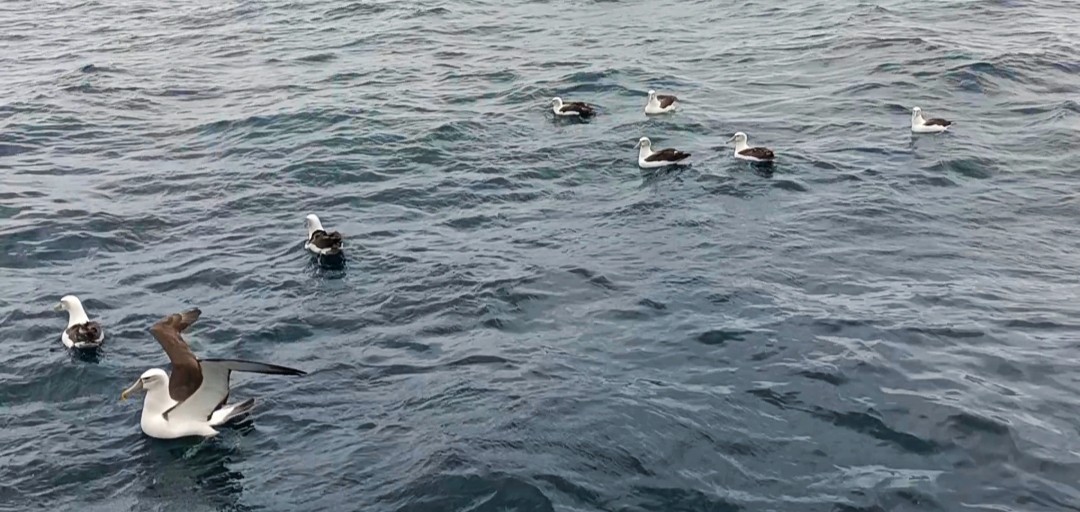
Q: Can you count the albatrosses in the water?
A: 8